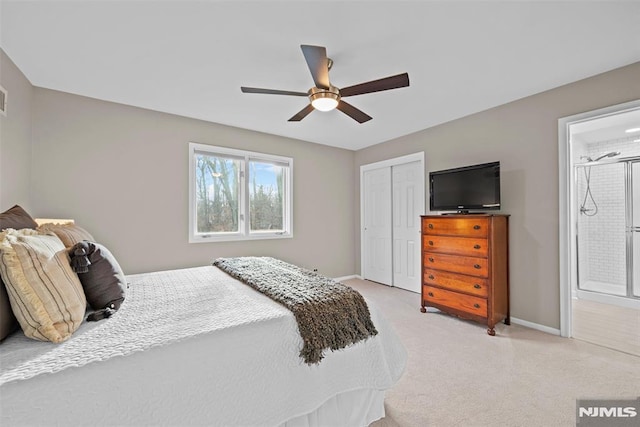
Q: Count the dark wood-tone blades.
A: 5